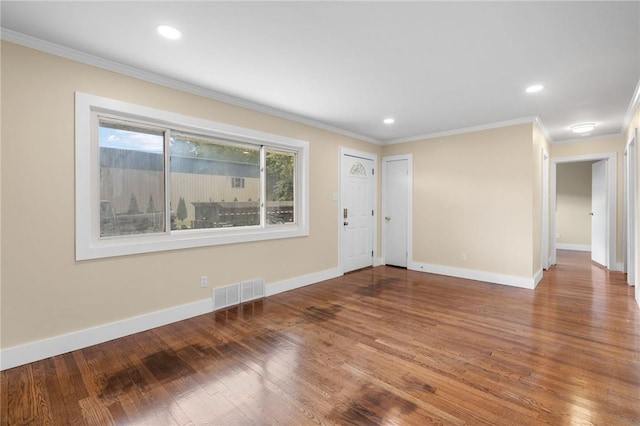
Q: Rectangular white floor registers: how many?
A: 2